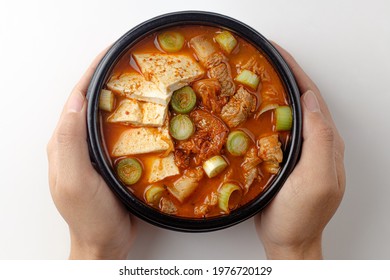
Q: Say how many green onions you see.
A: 12